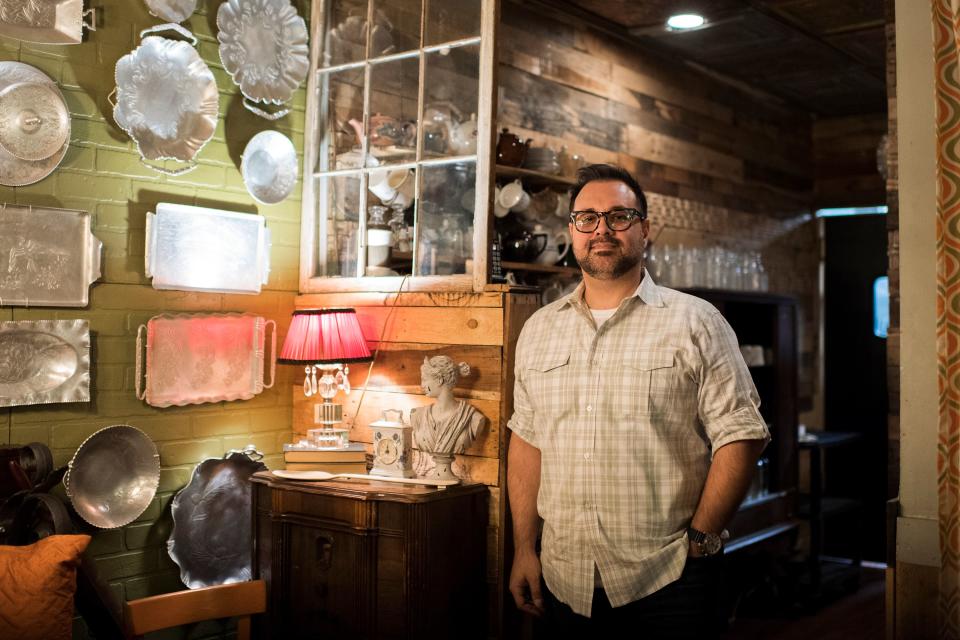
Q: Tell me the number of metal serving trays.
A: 12